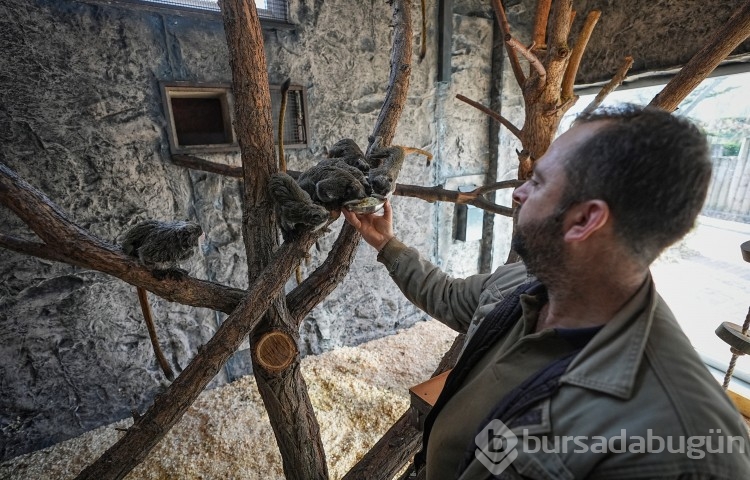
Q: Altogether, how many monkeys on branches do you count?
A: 6